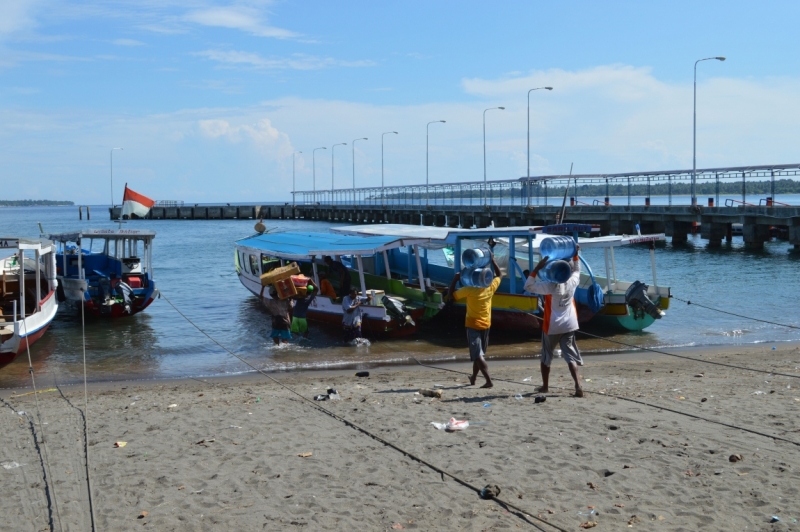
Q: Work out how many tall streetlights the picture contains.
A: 10